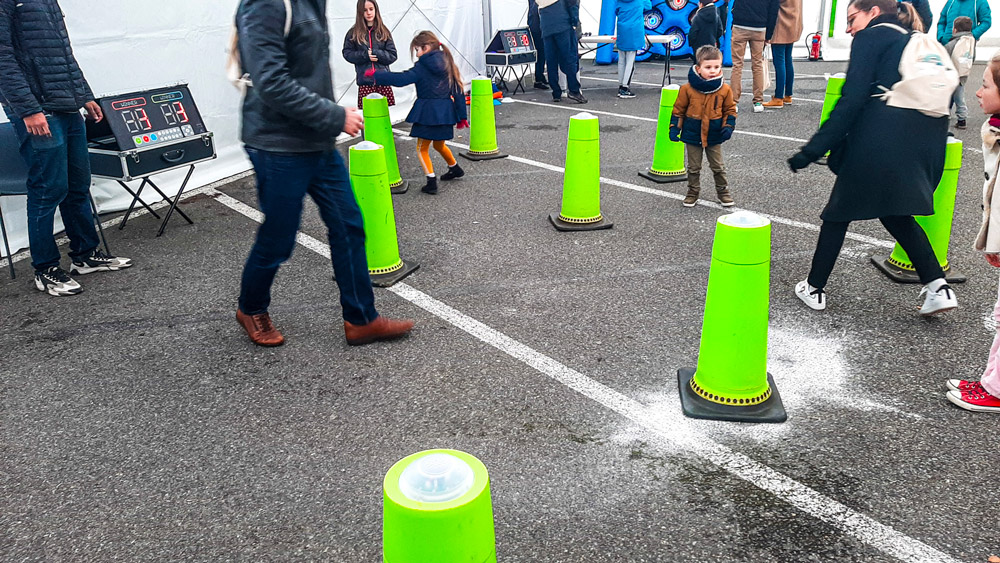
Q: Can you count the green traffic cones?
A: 9